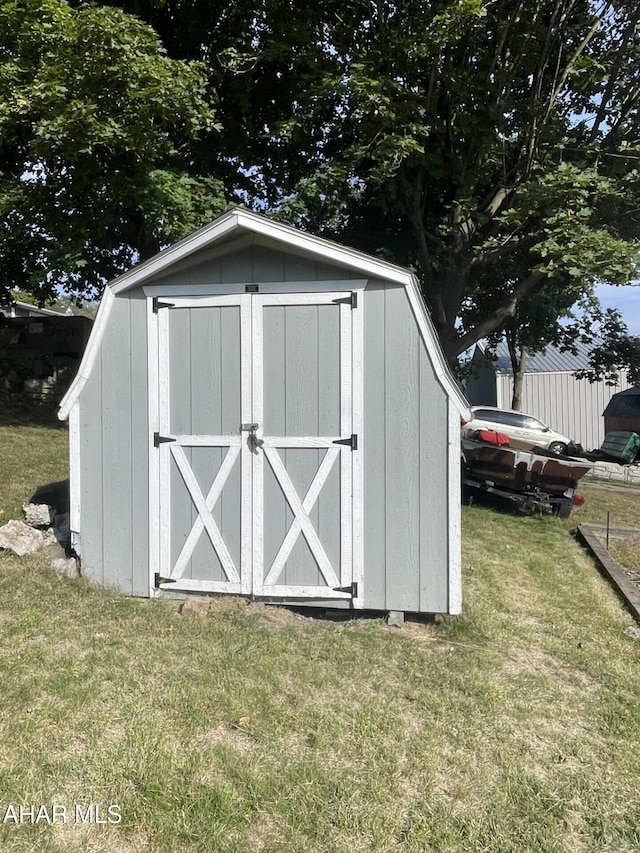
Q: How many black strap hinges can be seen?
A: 6